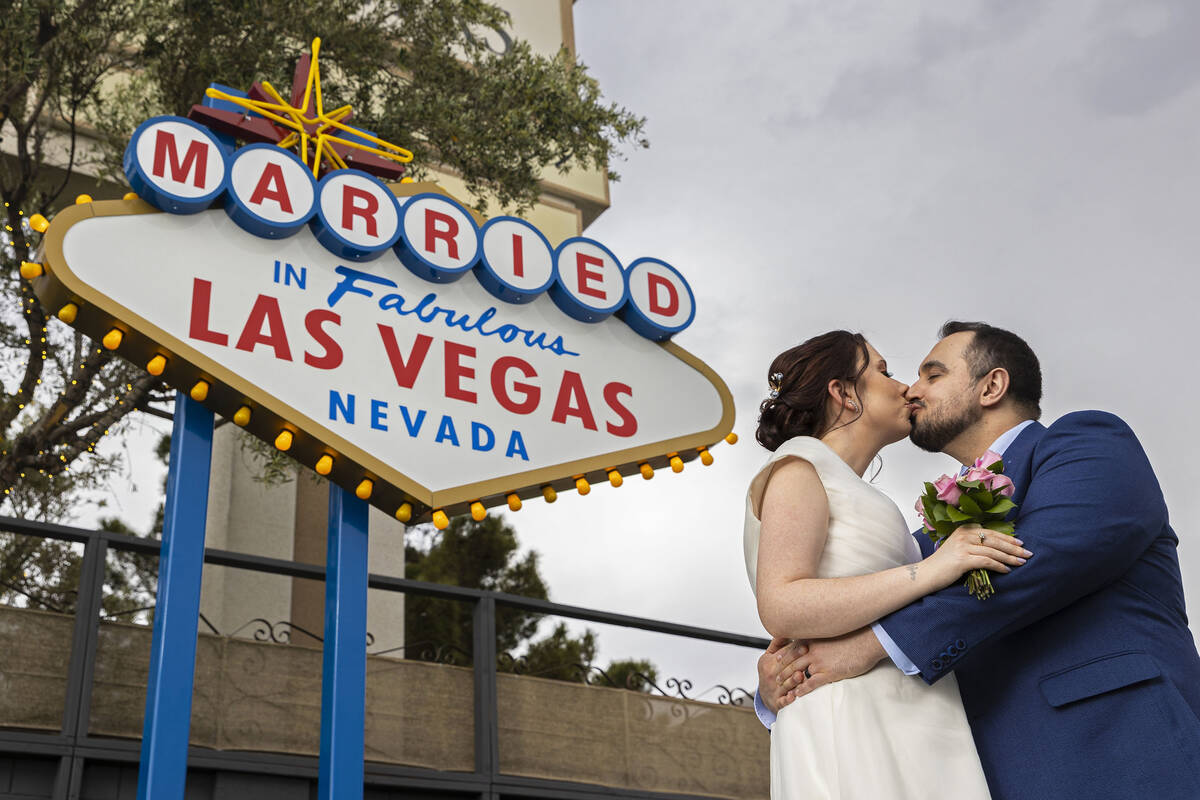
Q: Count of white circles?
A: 7